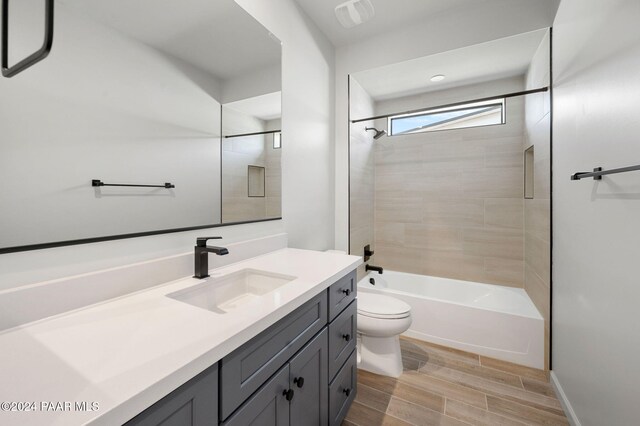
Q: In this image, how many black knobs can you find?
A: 5